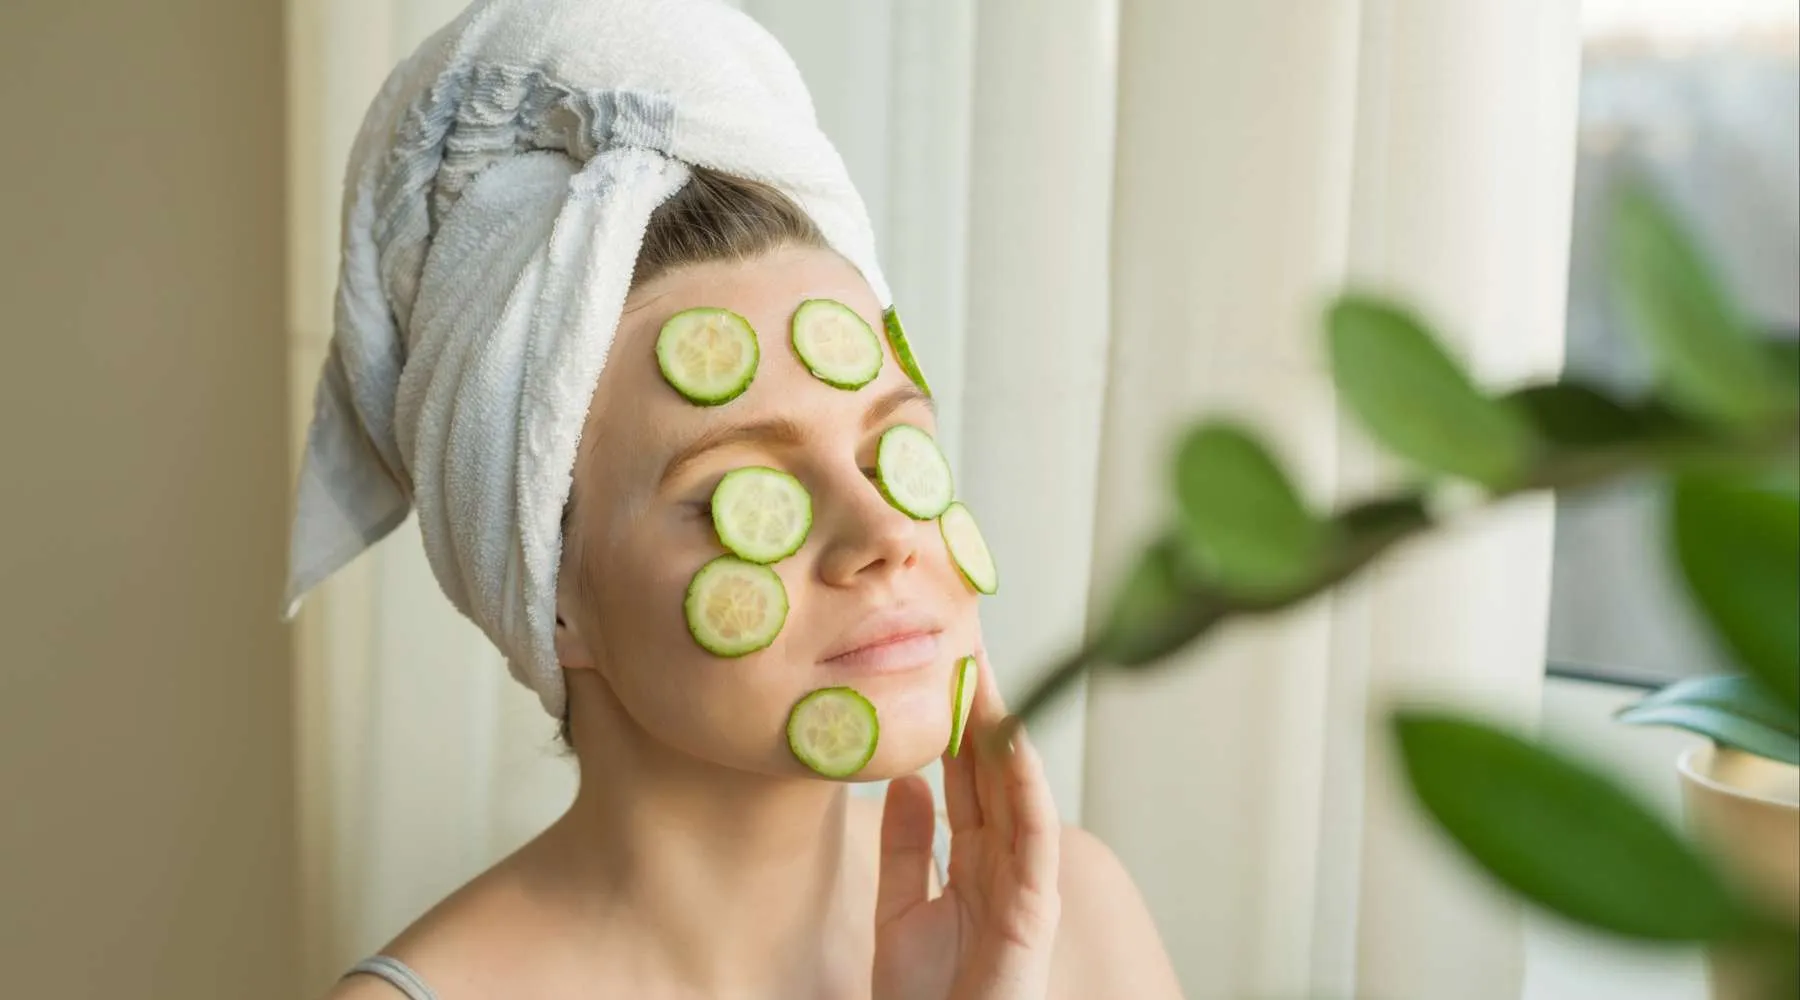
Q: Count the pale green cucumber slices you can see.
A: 9